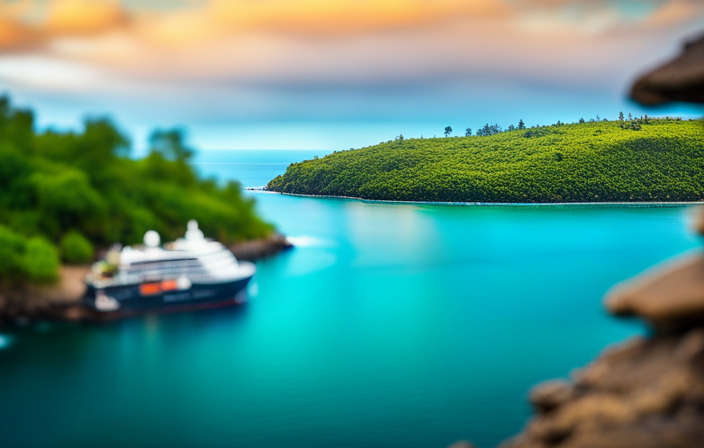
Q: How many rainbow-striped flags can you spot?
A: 0